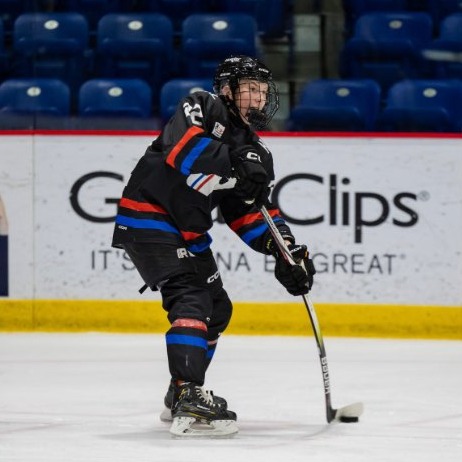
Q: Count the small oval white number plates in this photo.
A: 9